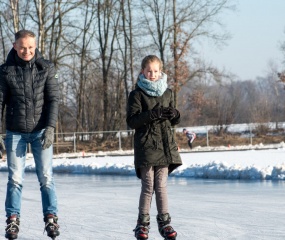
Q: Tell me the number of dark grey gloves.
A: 2